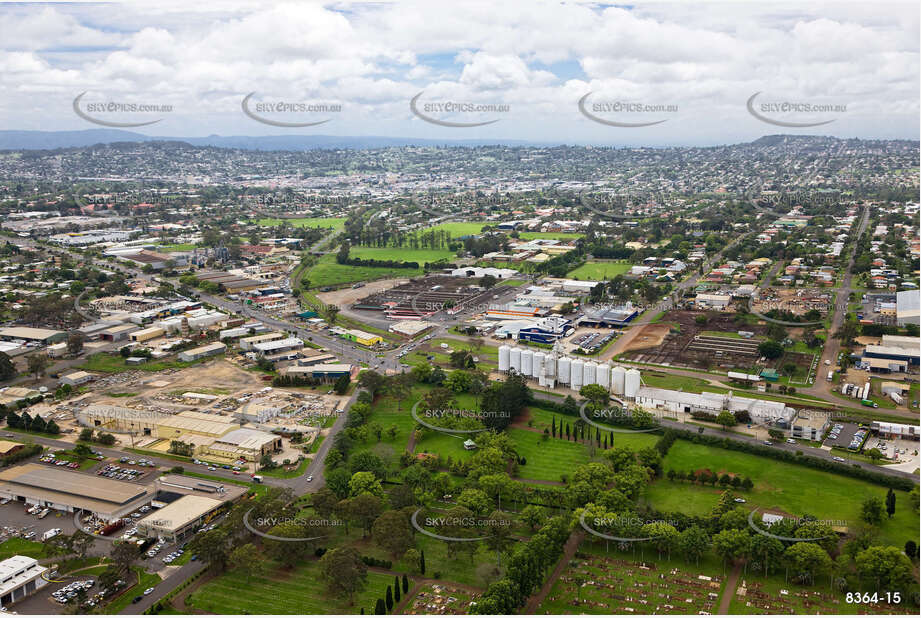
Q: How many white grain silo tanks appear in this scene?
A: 11